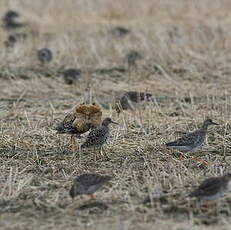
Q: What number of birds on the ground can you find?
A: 12